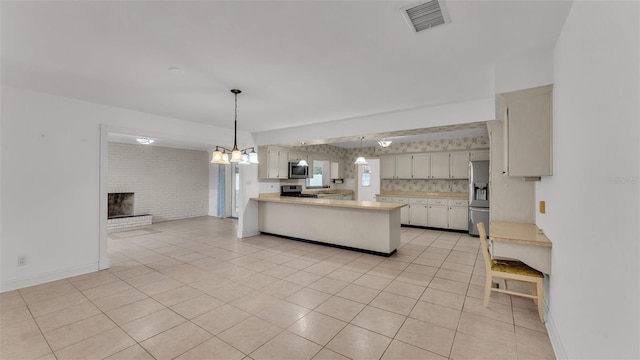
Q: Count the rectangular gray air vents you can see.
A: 1